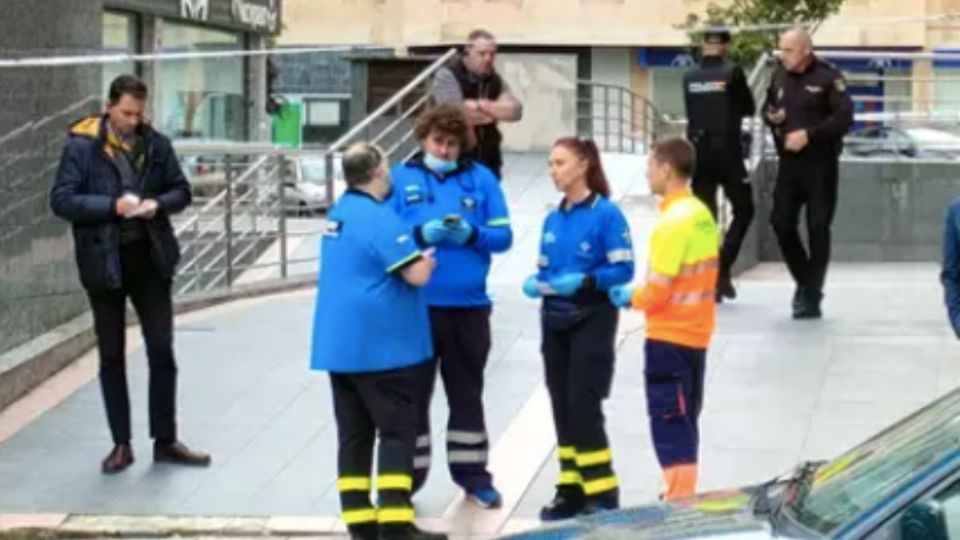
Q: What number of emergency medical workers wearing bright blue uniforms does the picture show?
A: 3